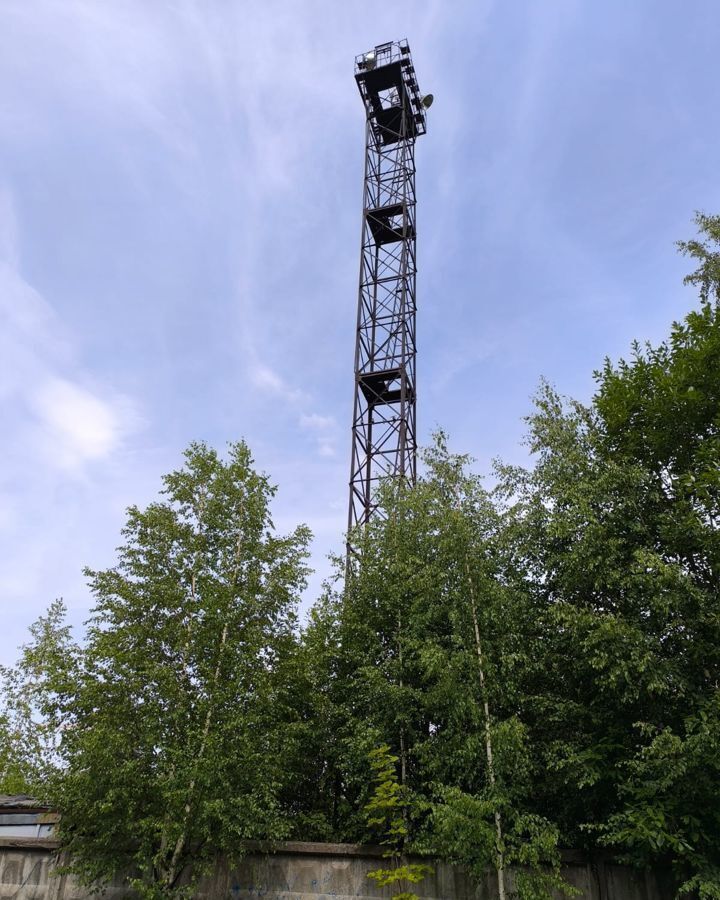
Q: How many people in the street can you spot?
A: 0